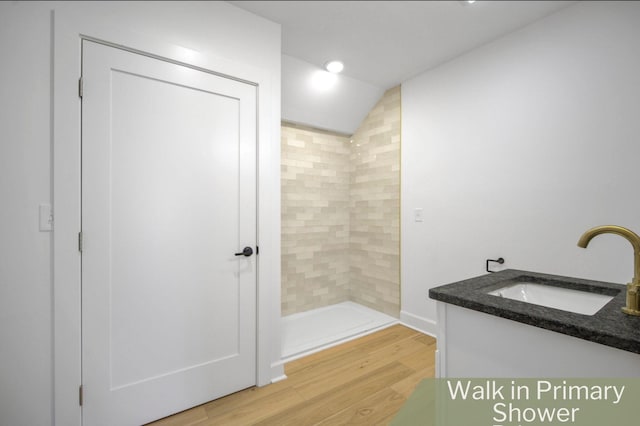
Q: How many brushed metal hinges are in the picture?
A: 3